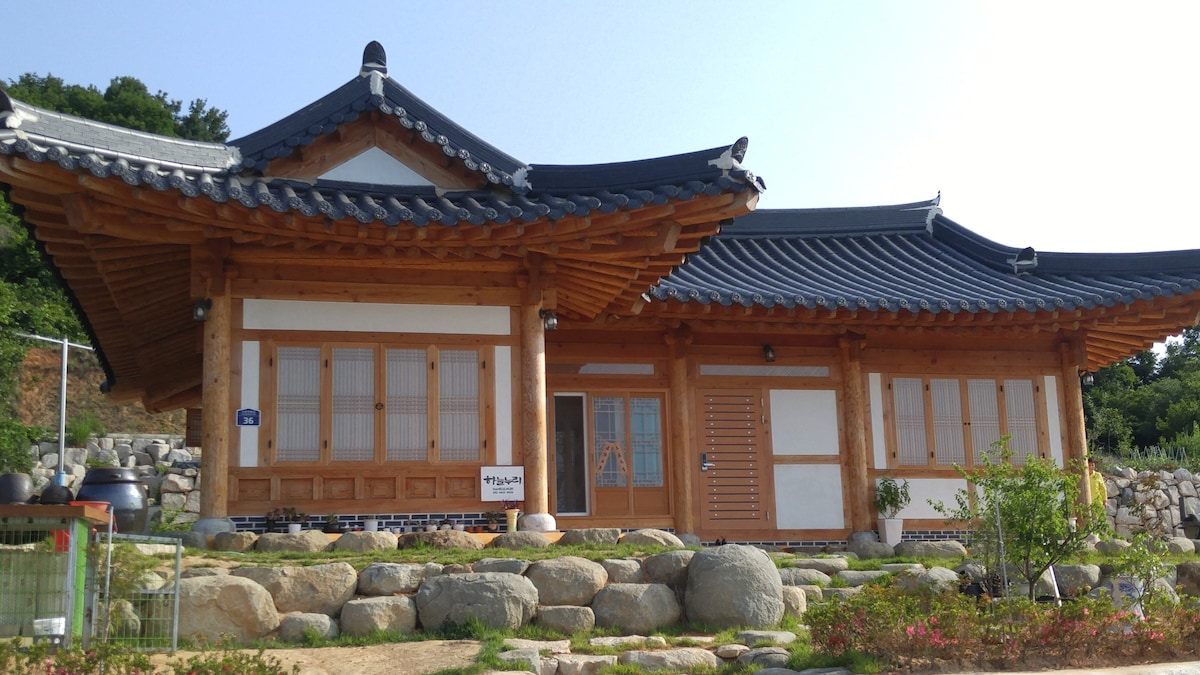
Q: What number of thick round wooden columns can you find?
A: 5